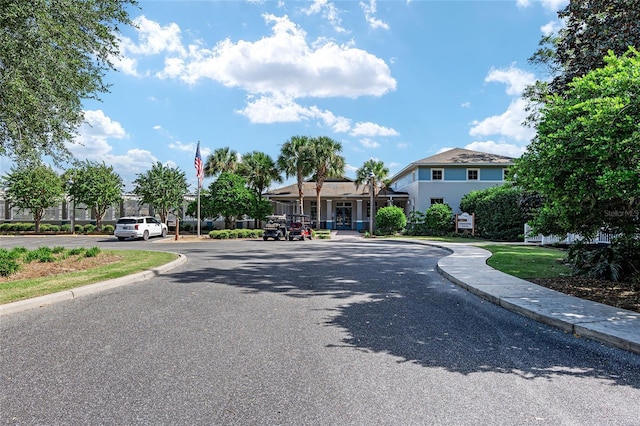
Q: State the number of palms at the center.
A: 5